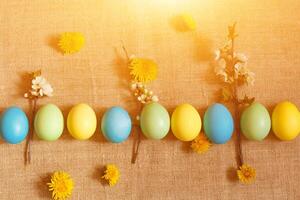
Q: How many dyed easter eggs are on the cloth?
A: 9